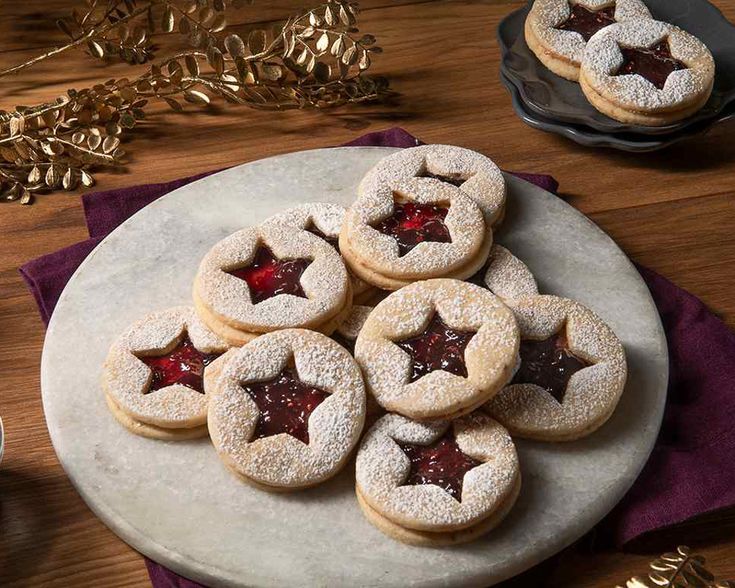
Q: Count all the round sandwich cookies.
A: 13